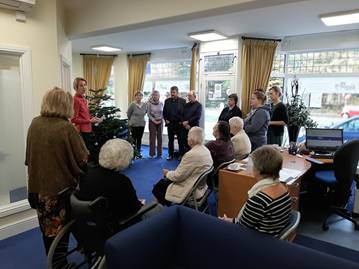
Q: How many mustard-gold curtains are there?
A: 4